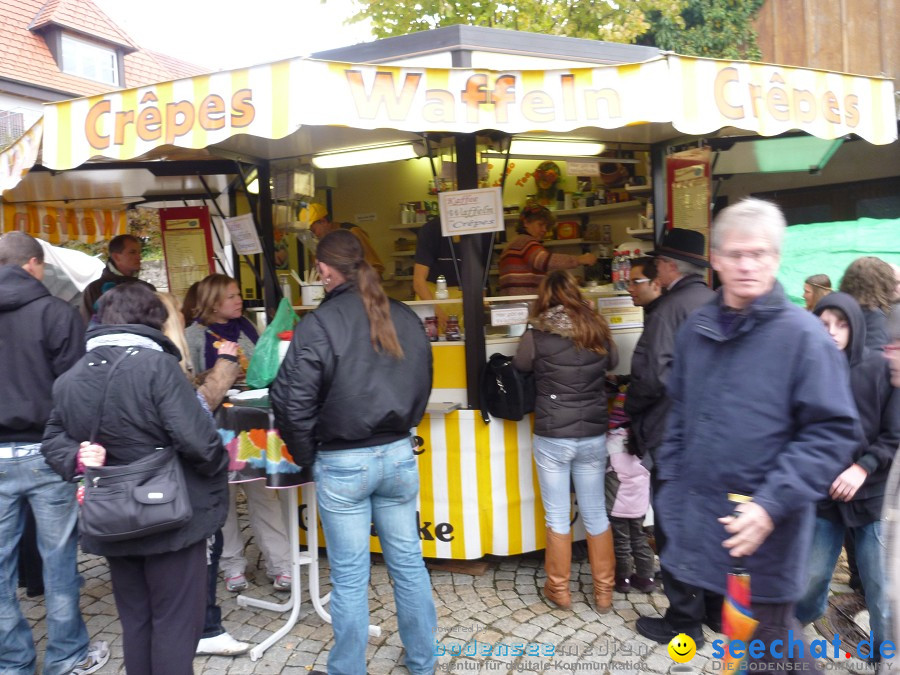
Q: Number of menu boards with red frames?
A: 2